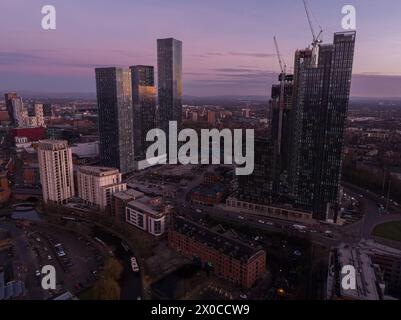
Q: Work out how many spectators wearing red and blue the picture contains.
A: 0